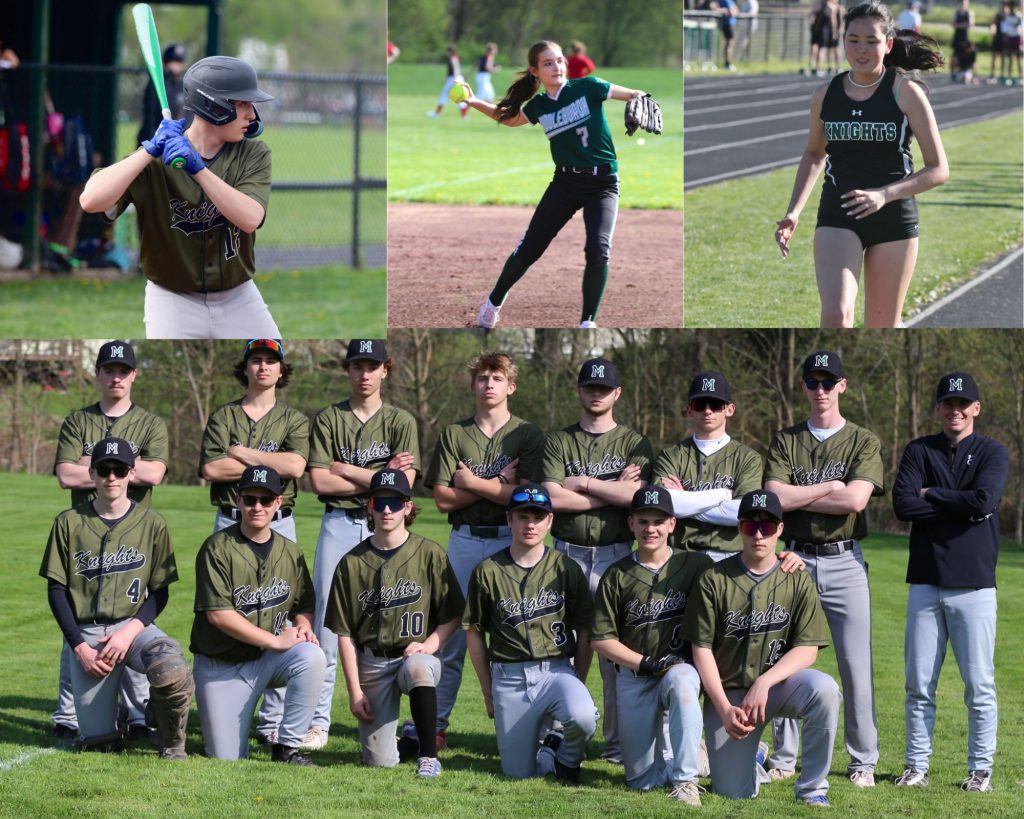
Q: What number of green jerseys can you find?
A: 15